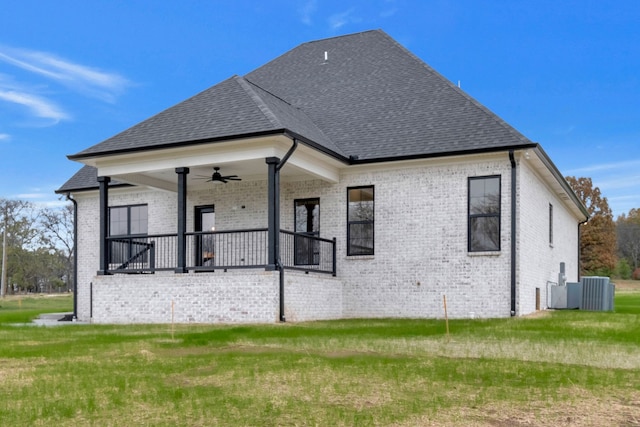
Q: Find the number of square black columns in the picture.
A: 3